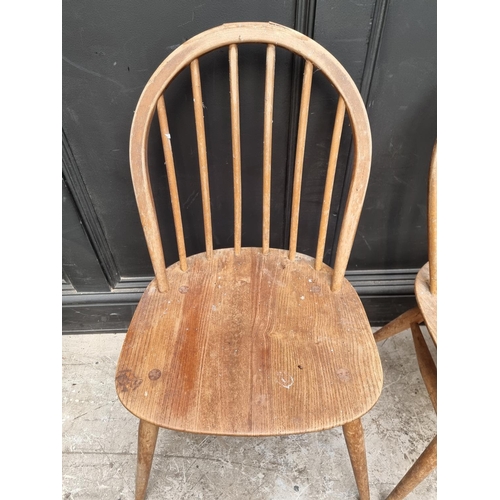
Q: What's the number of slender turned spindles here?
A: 6